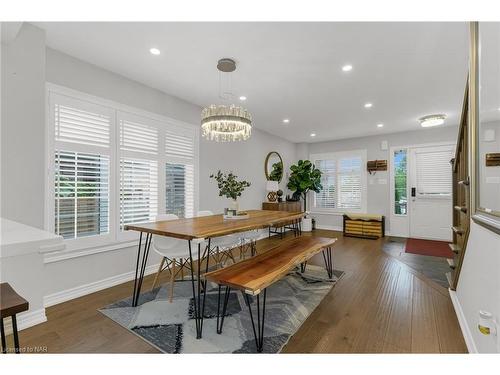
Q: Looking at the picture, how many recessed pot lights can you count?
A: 7